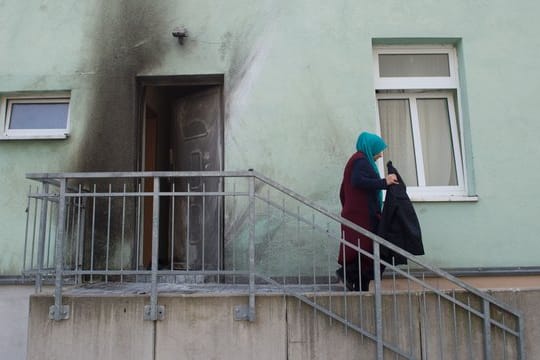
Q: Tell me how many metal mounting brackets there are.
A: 3